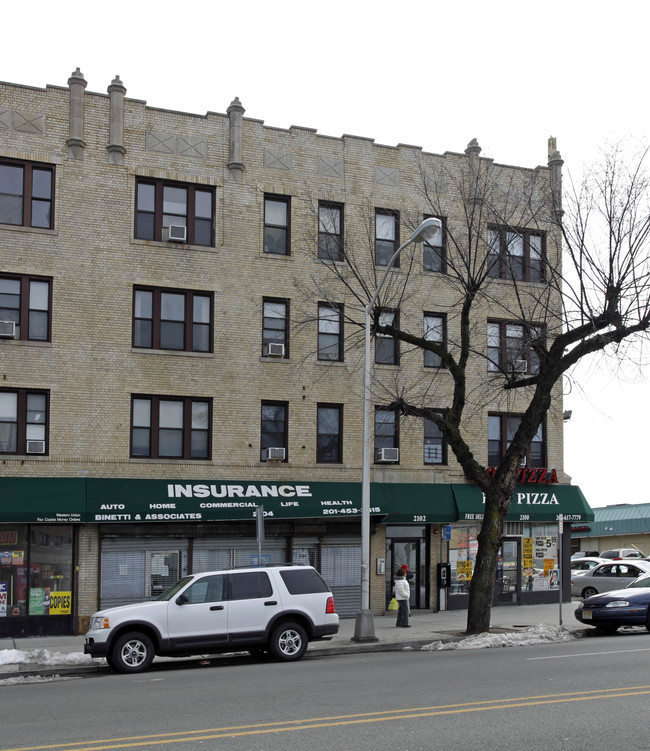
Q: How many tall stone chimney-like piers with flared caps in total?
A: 5